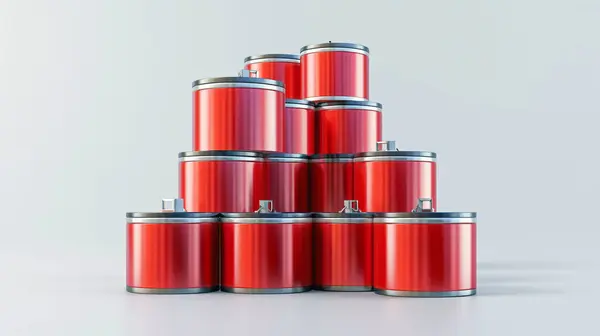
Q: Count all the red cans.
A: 13